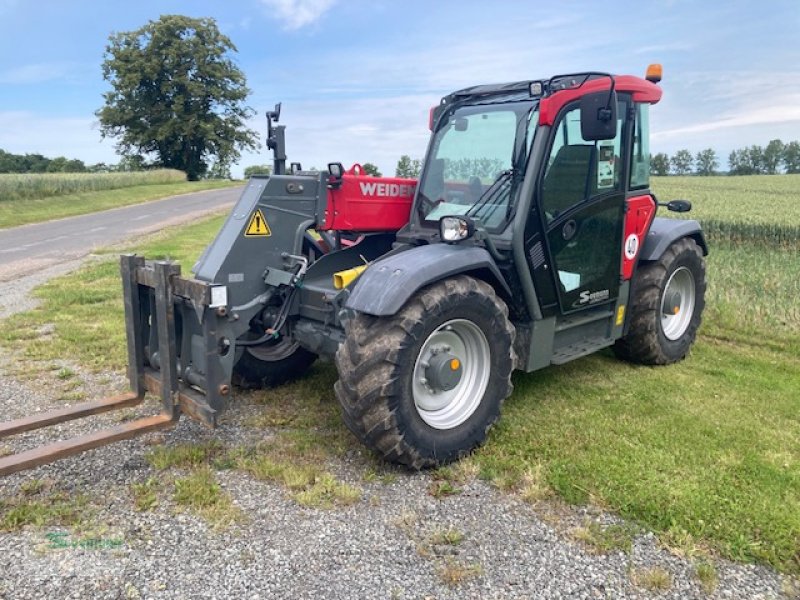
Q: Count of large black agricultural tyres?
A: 3